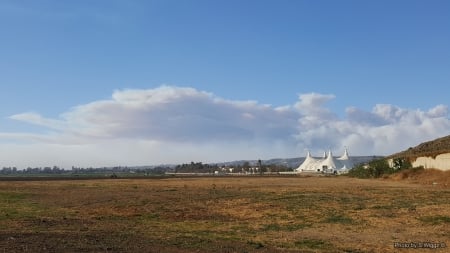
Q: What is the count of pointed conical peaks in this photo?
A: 4